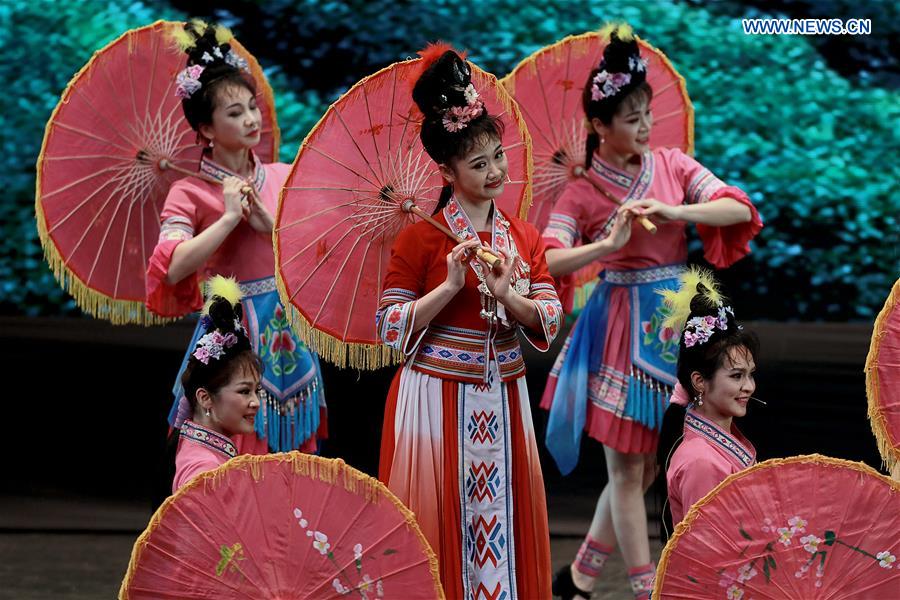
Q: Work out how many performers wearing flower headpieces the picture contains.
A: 5